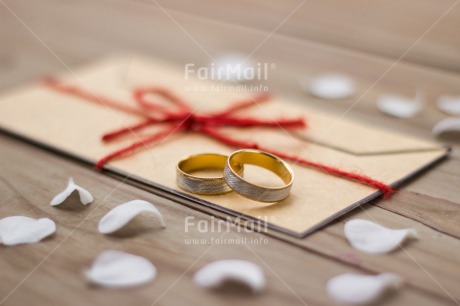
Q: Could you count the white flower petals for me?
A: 12